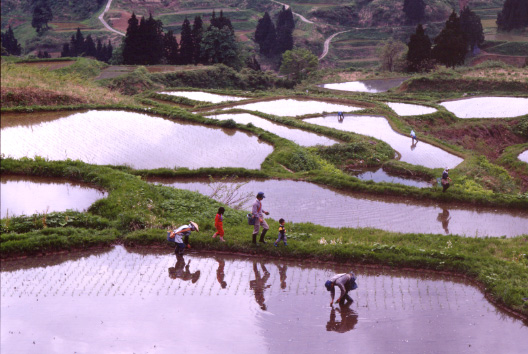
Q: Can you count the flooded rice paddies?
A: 13